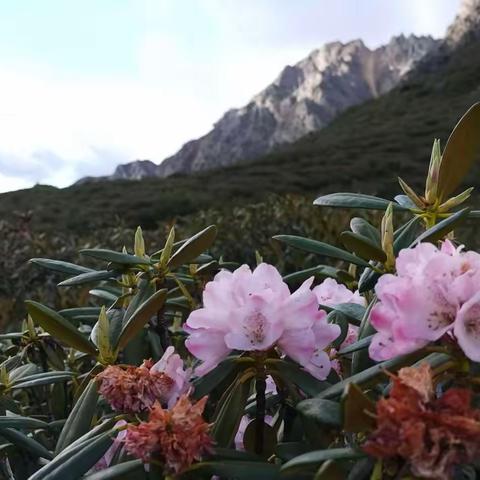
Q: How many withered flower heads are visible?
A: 3